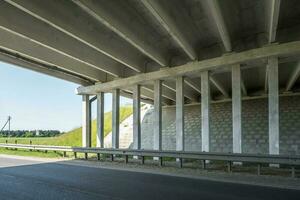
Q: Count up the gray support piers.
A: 9